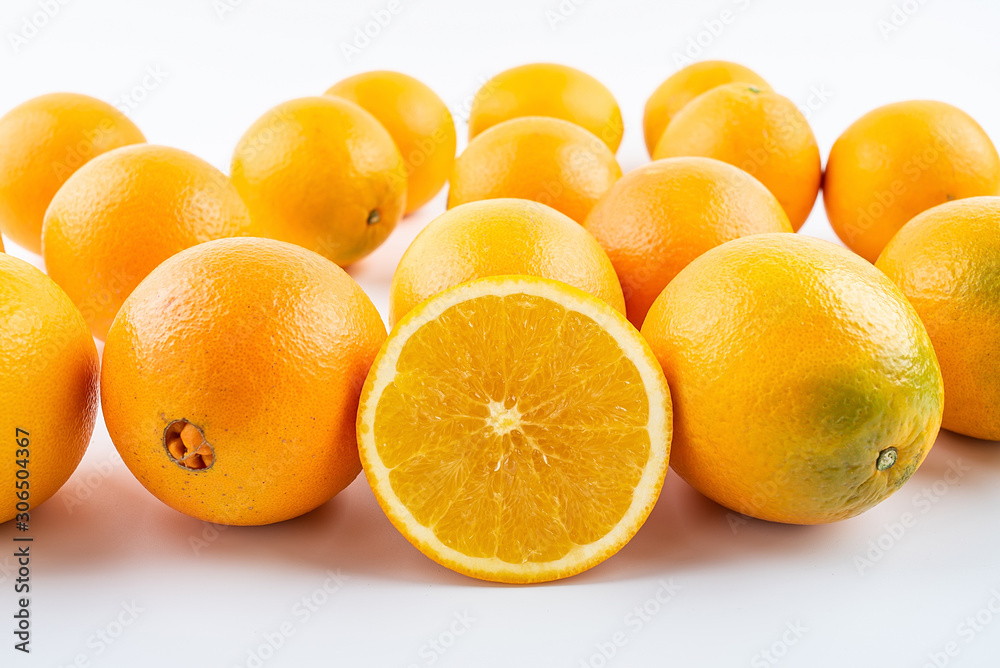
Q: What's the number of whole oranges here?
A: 15